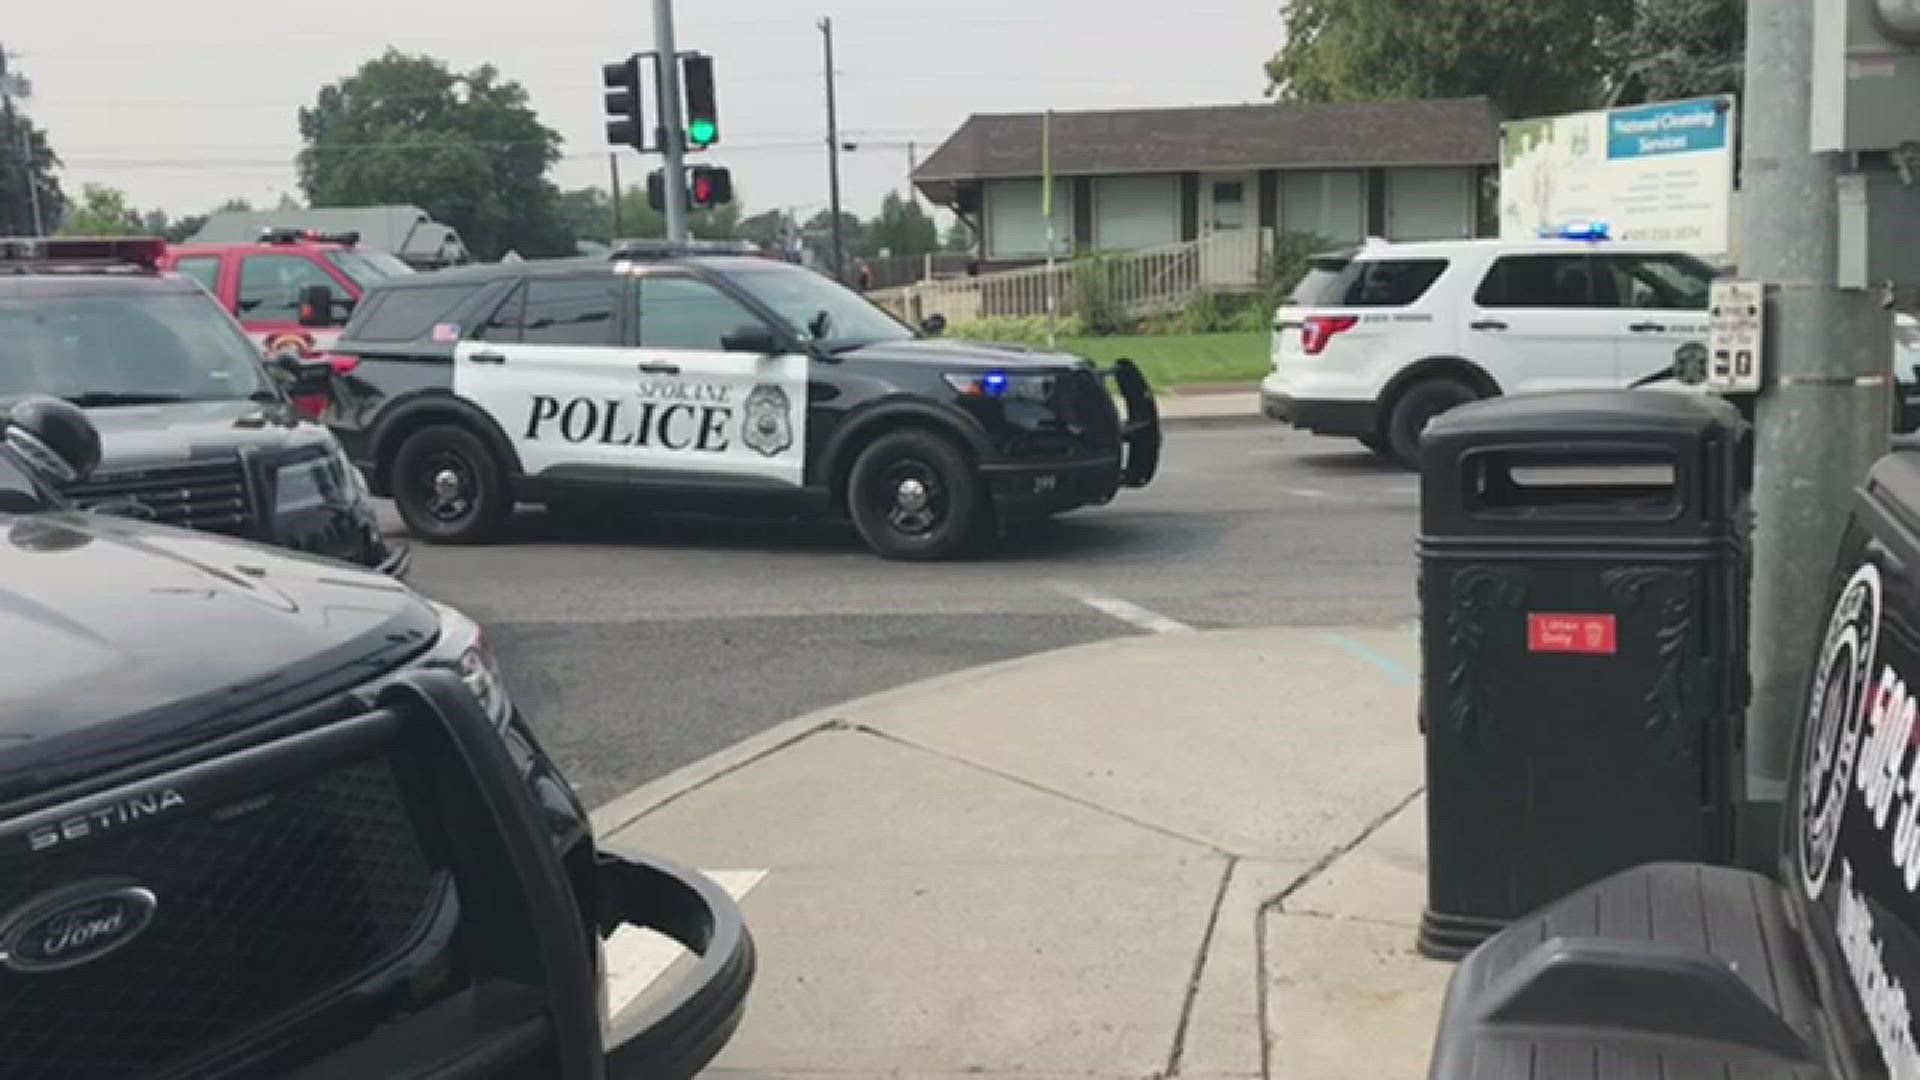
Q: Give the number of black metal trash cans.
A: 1